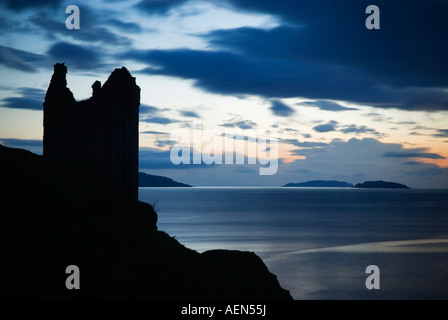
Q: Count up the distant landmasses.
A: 3